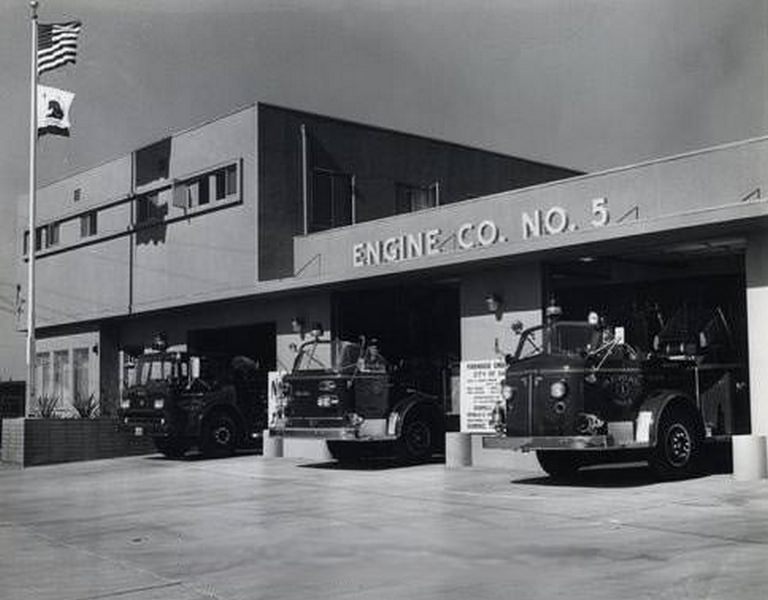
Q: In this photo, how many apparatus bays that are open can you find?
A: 3